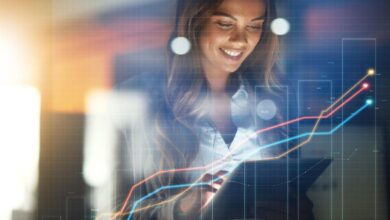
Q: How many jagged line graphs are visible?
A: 3